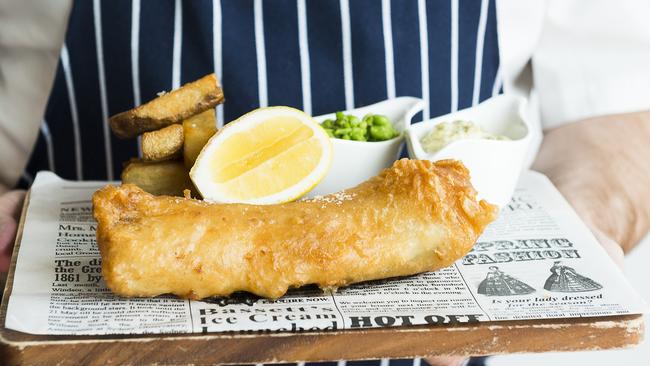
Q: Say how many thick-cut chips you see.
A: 4